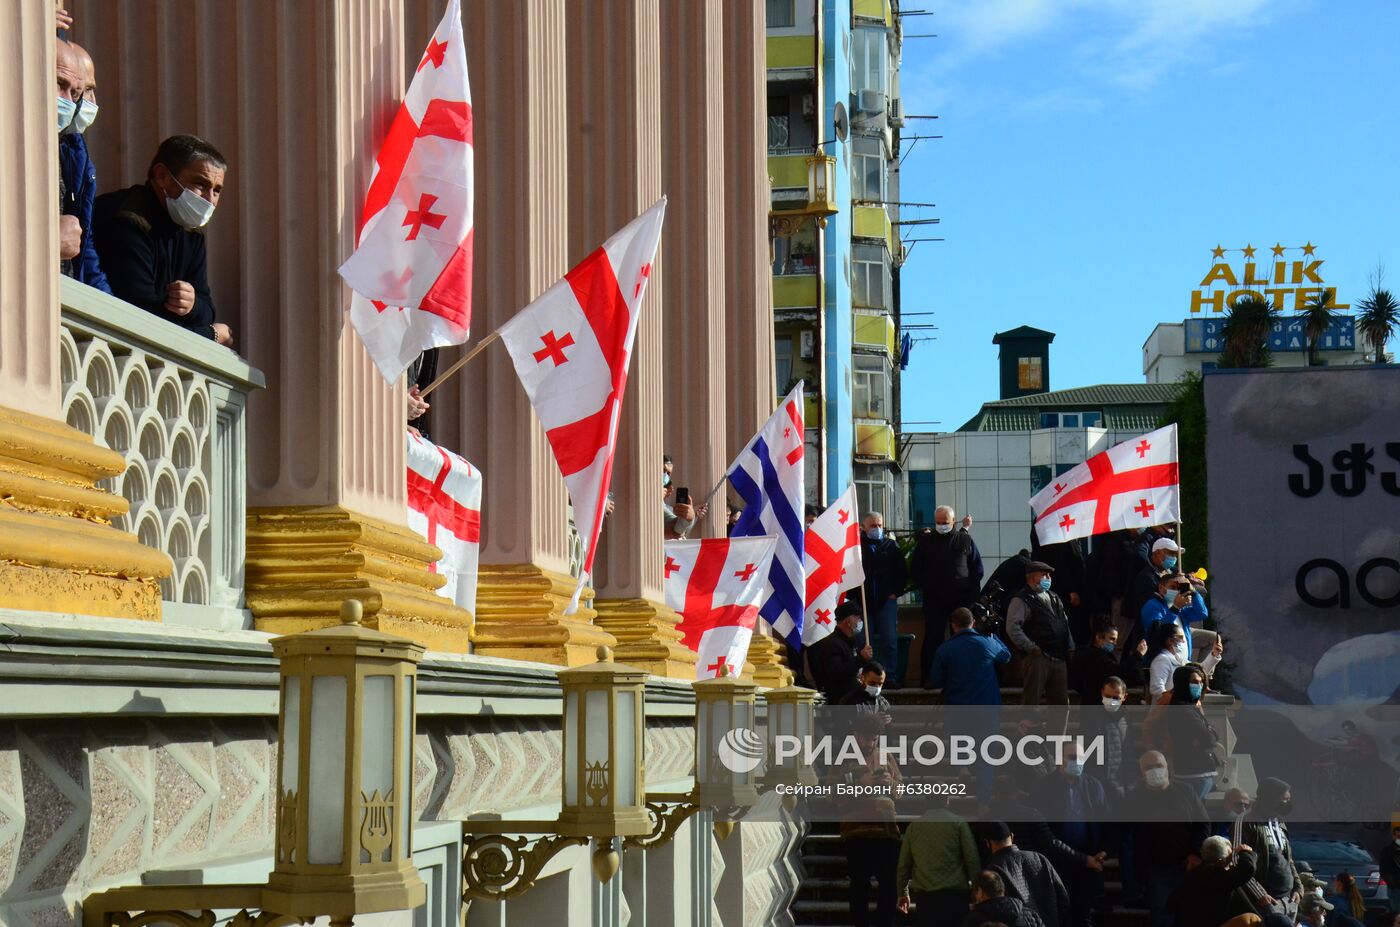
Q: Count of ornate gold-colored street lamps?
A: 5